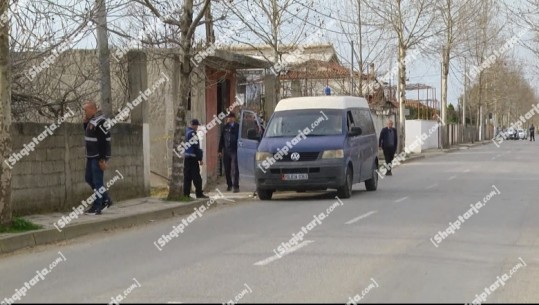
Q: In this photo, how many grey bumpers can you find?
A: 1